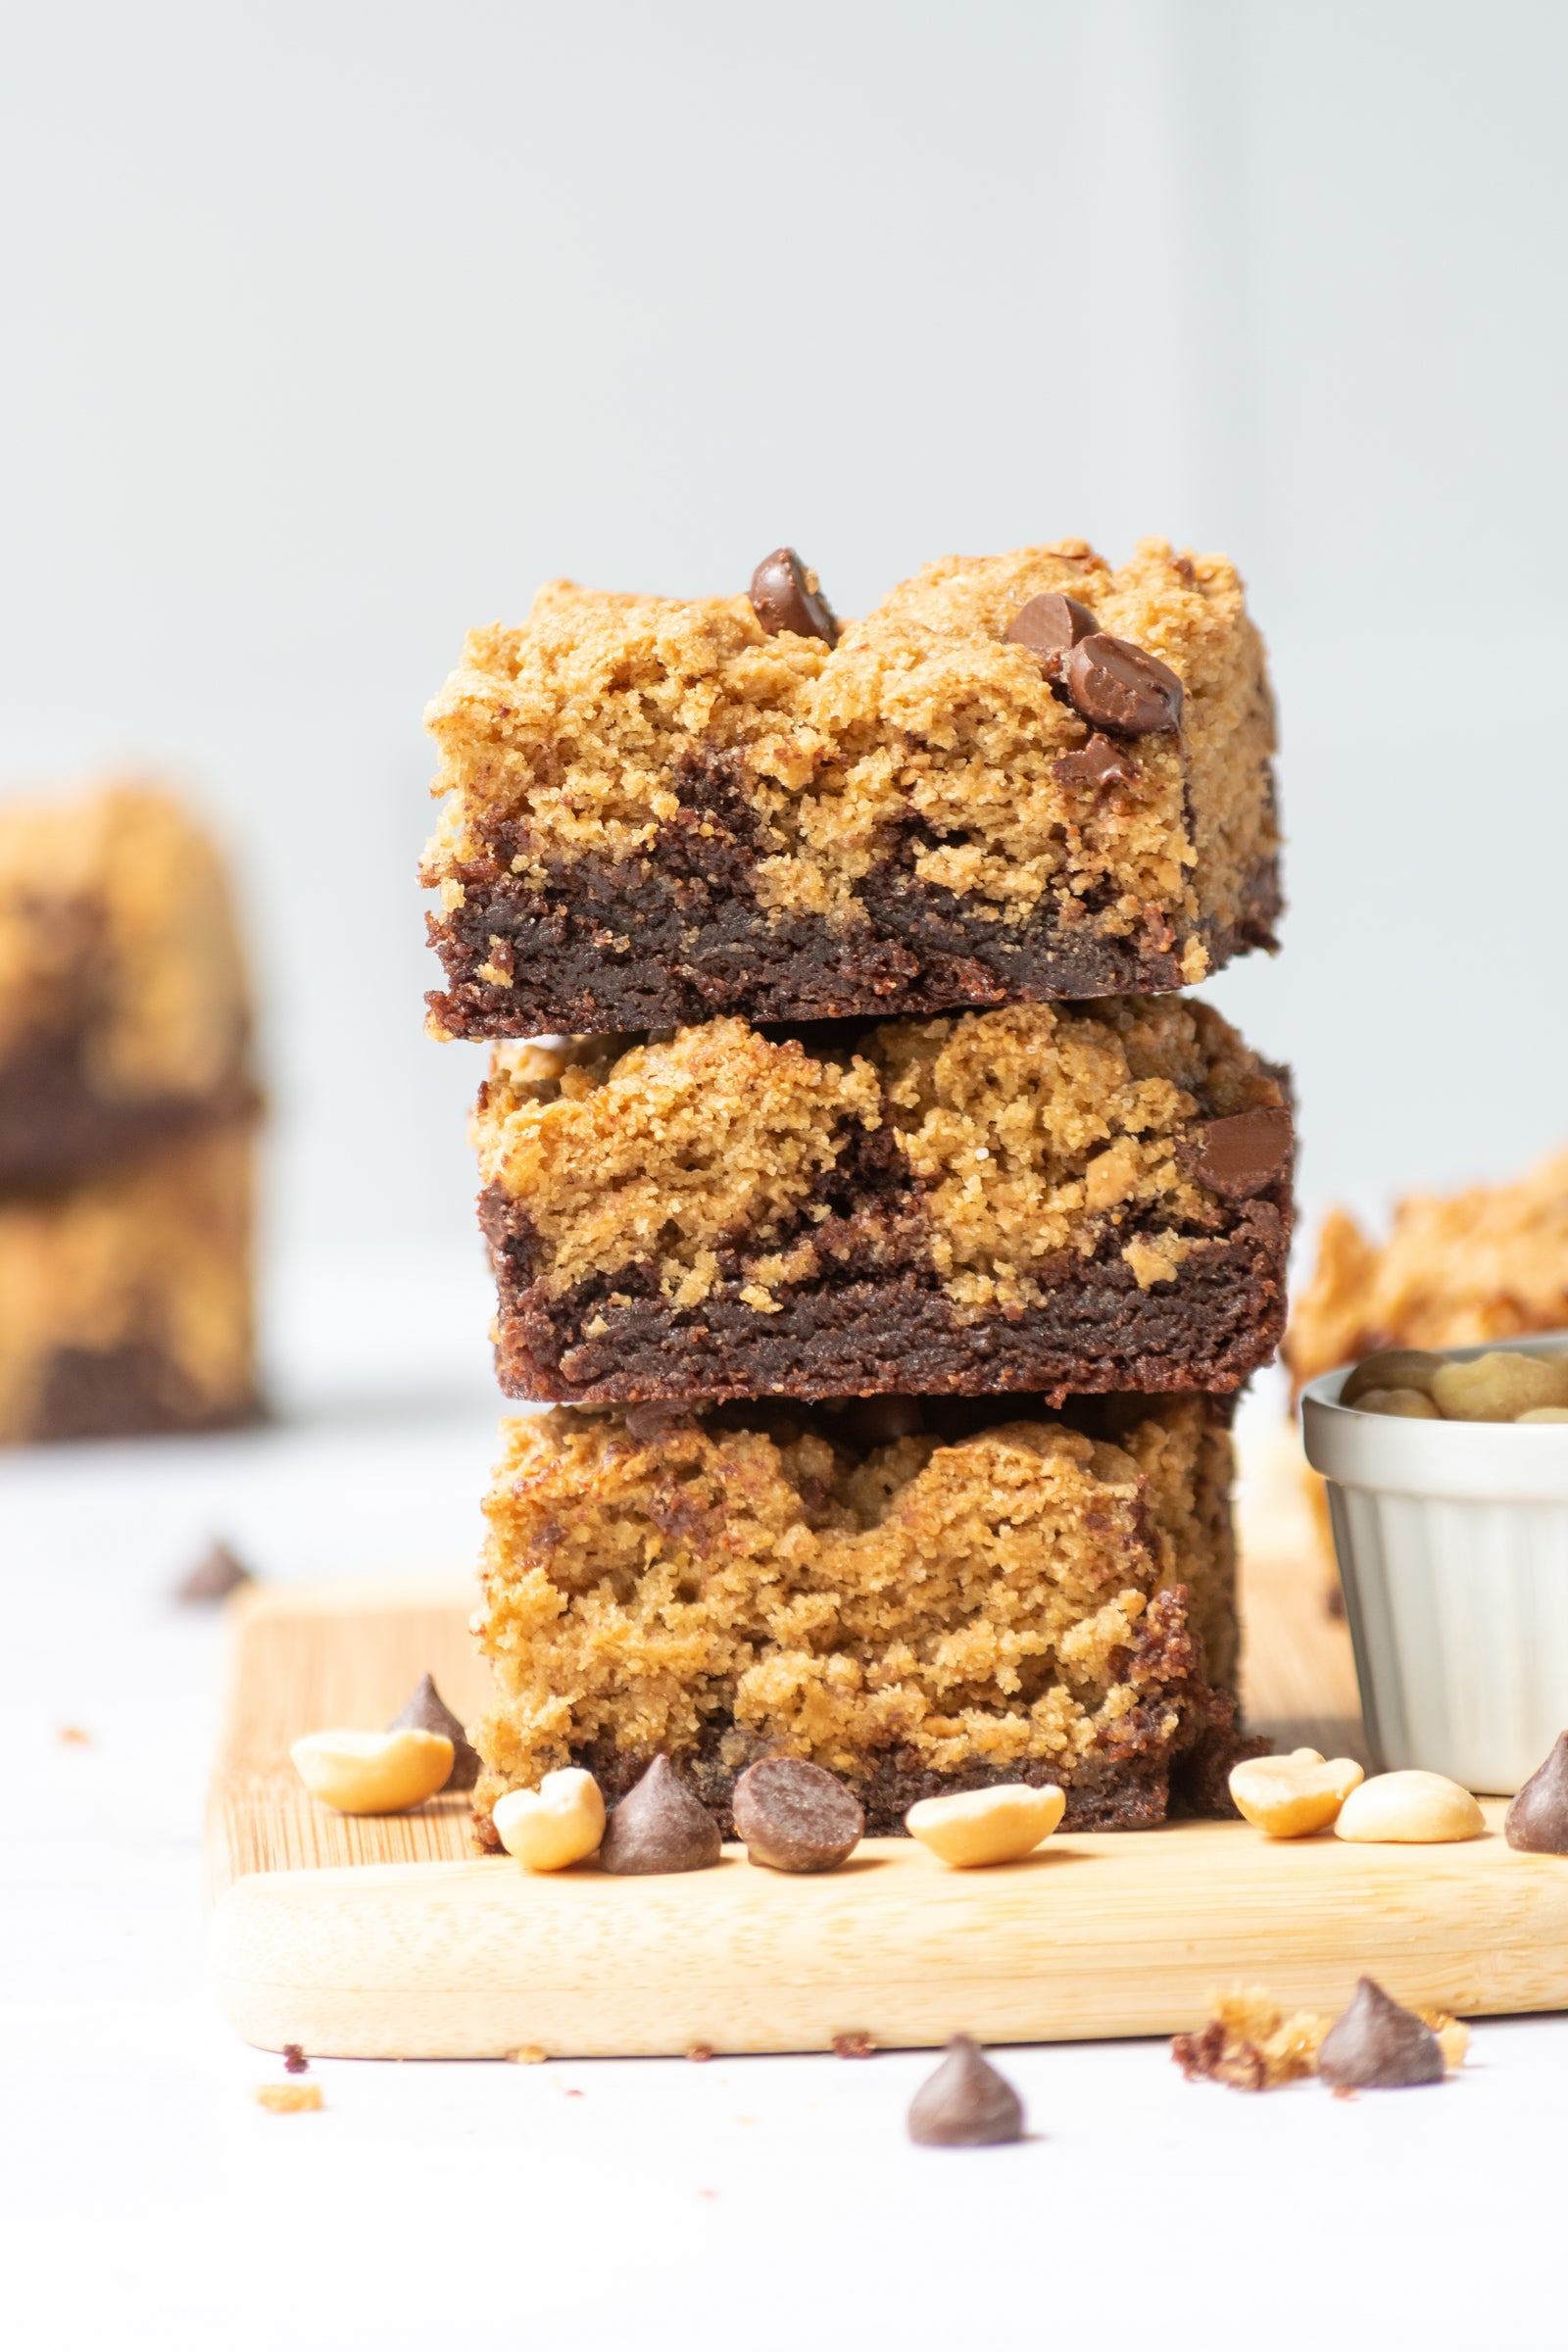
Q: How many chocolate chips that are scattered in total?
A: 7